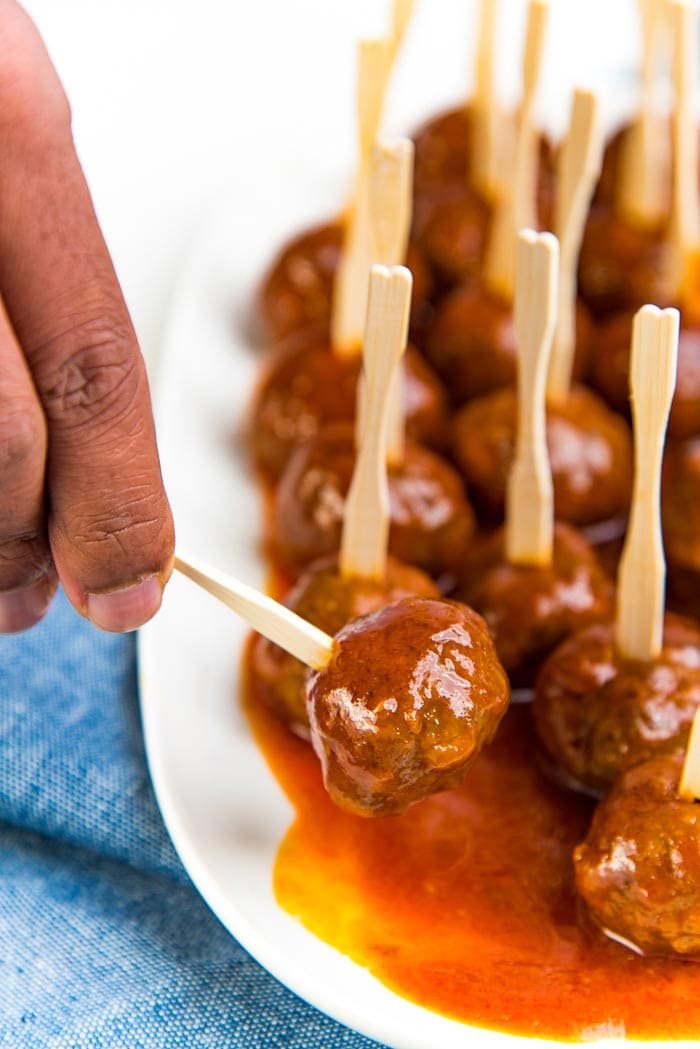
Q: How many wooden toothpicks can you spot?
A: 13